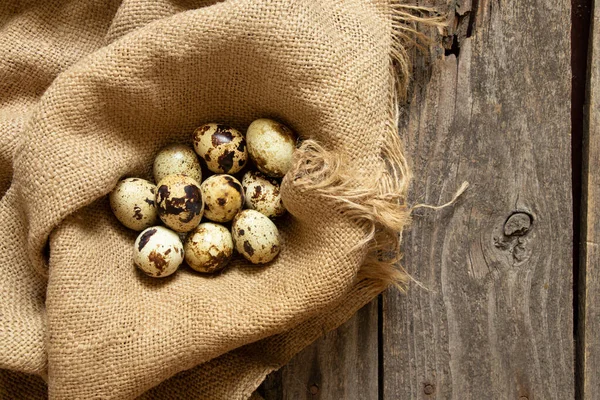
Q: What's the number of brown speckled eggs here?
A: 10